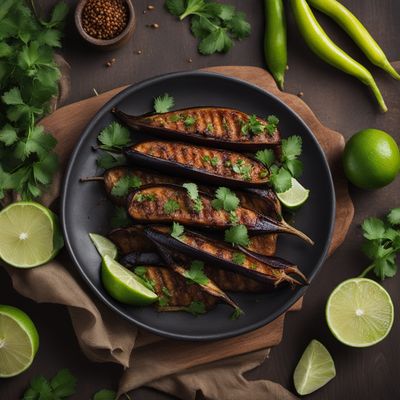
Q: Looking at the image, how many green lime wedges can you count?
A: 4